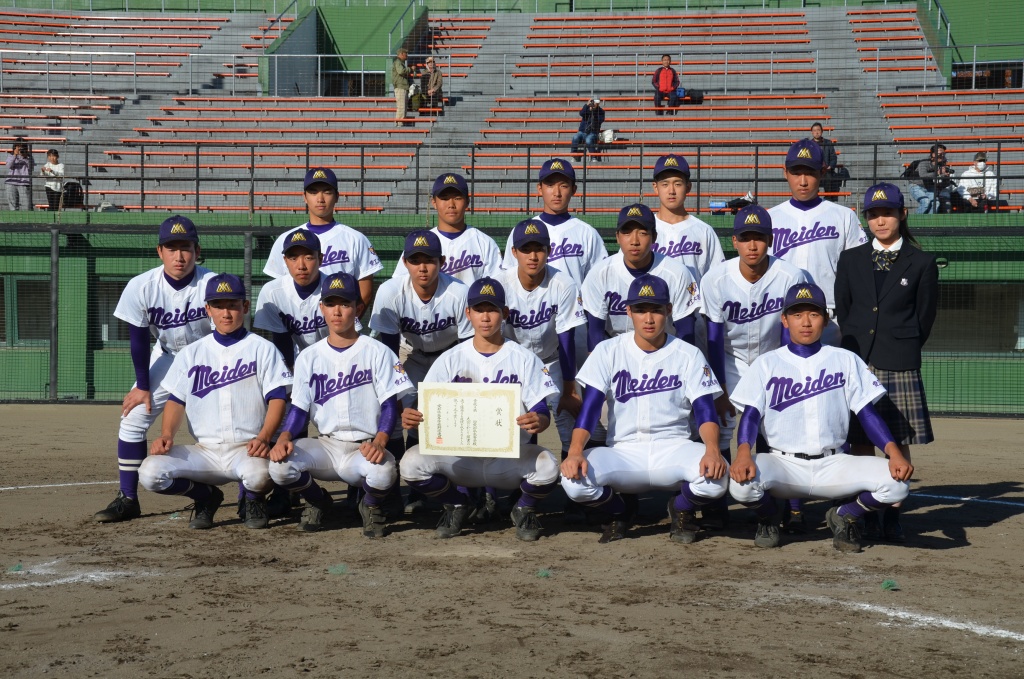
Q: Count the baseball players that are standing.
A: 11